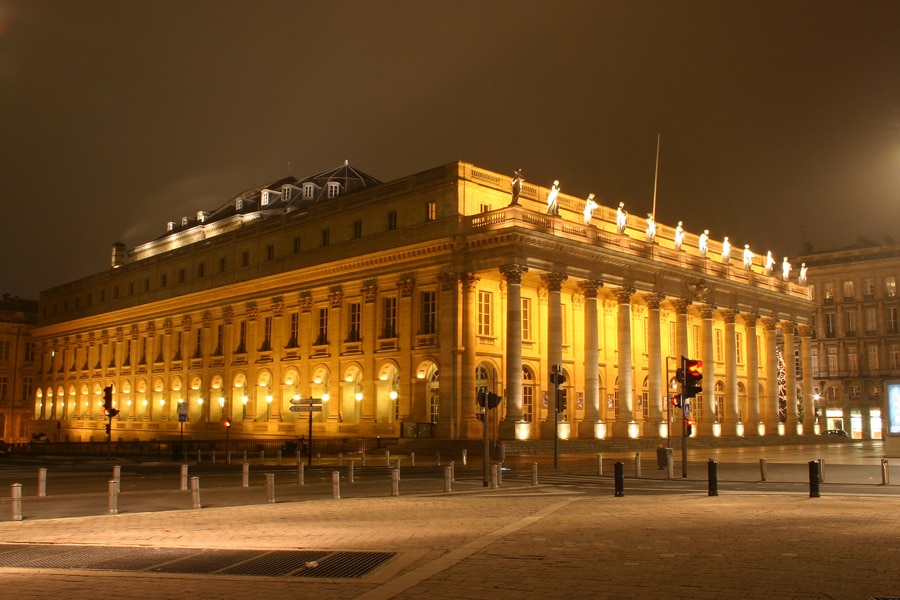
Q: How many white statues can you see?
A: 11